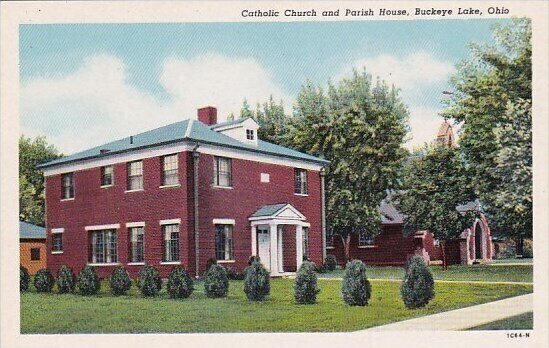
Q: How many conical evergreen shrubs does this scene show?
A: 12